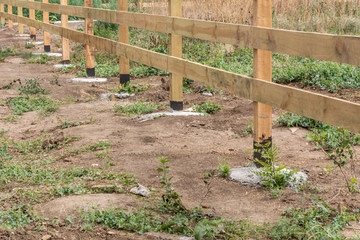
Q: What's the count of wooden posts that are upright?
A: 10